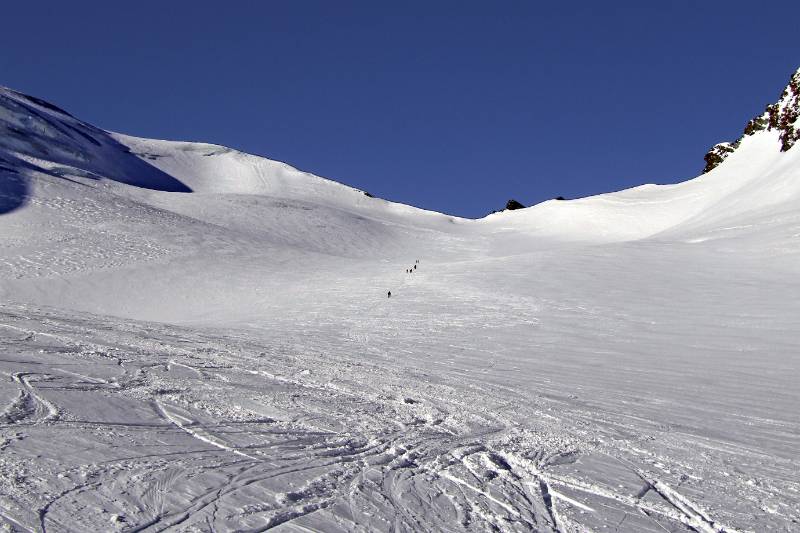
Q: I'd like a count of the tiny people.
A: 6